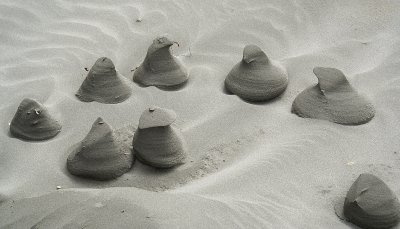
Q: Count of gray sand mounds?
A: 8